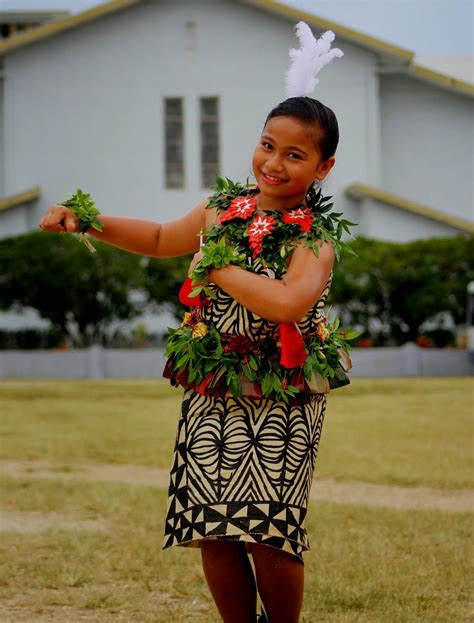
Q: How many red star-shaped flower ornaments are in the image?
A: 3